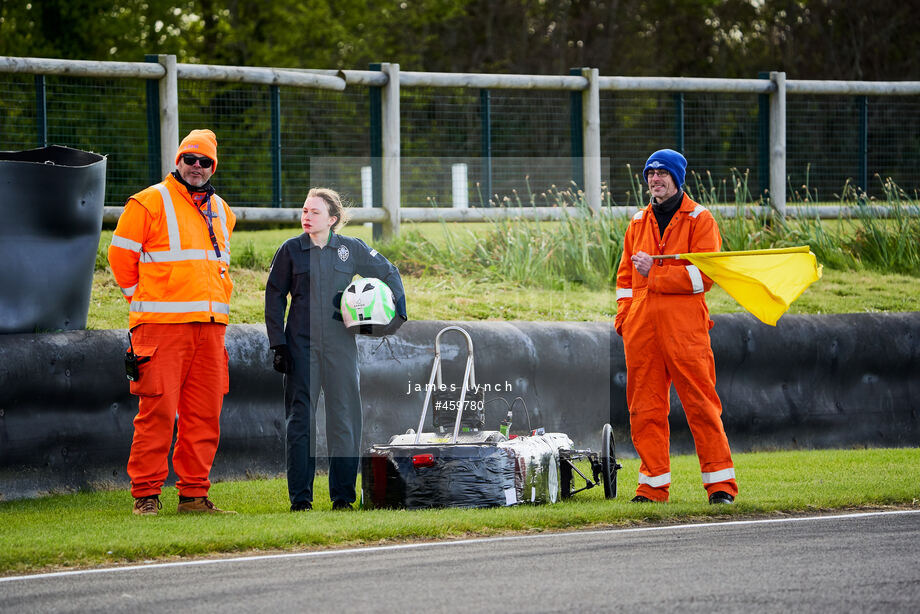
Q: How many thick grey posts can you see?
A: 4